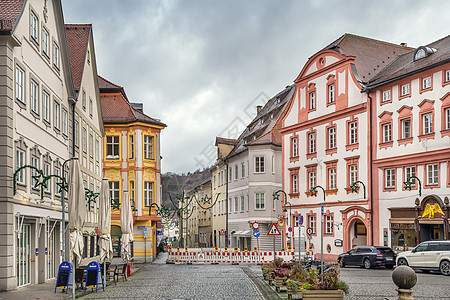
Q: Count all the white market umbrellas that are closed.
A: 3